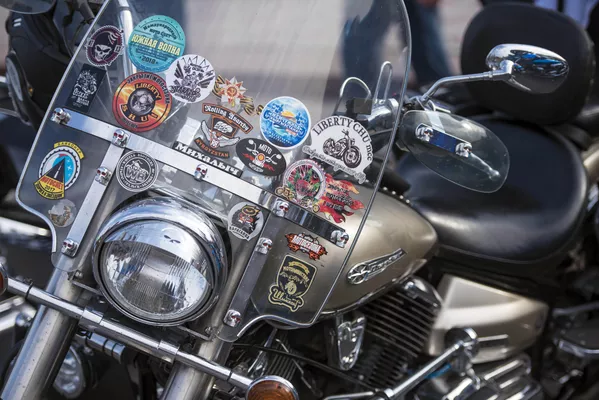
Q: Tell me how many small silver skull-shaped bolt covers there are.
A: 11